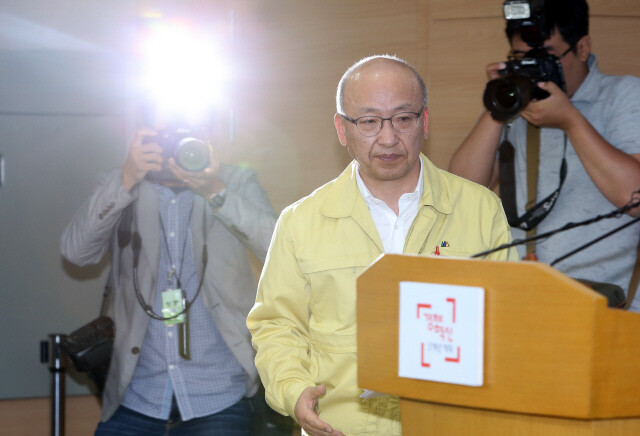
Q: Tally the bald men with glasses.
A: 1